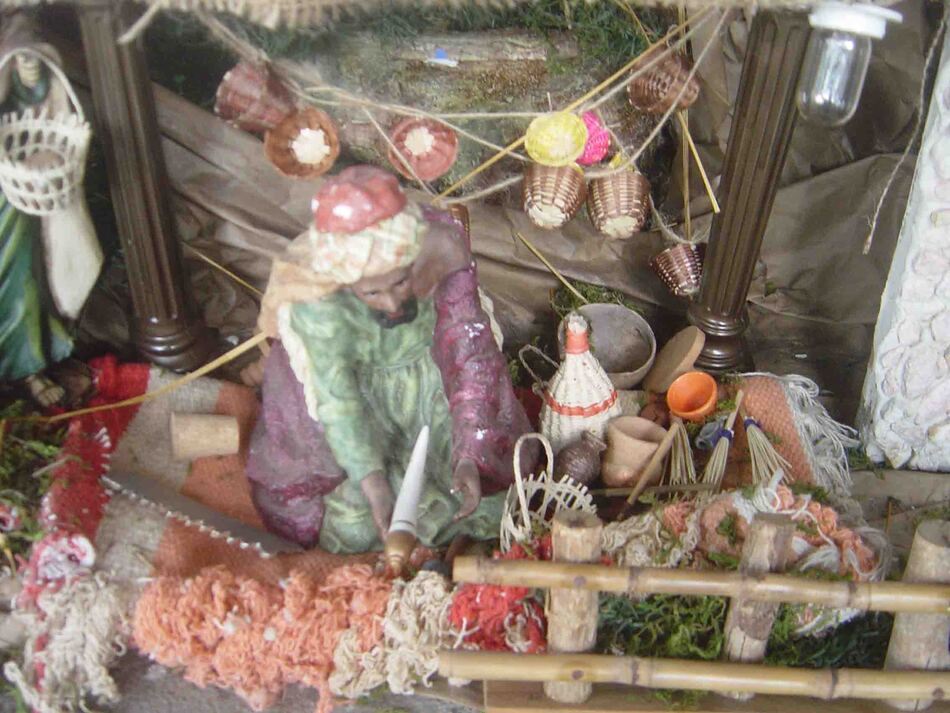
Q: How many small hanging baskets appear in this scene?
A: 9